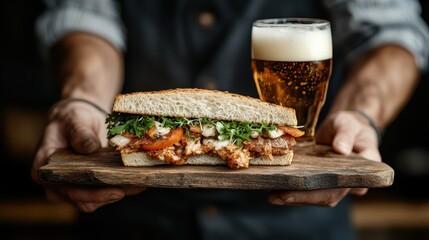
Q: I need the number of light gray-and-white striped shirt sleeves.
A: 2